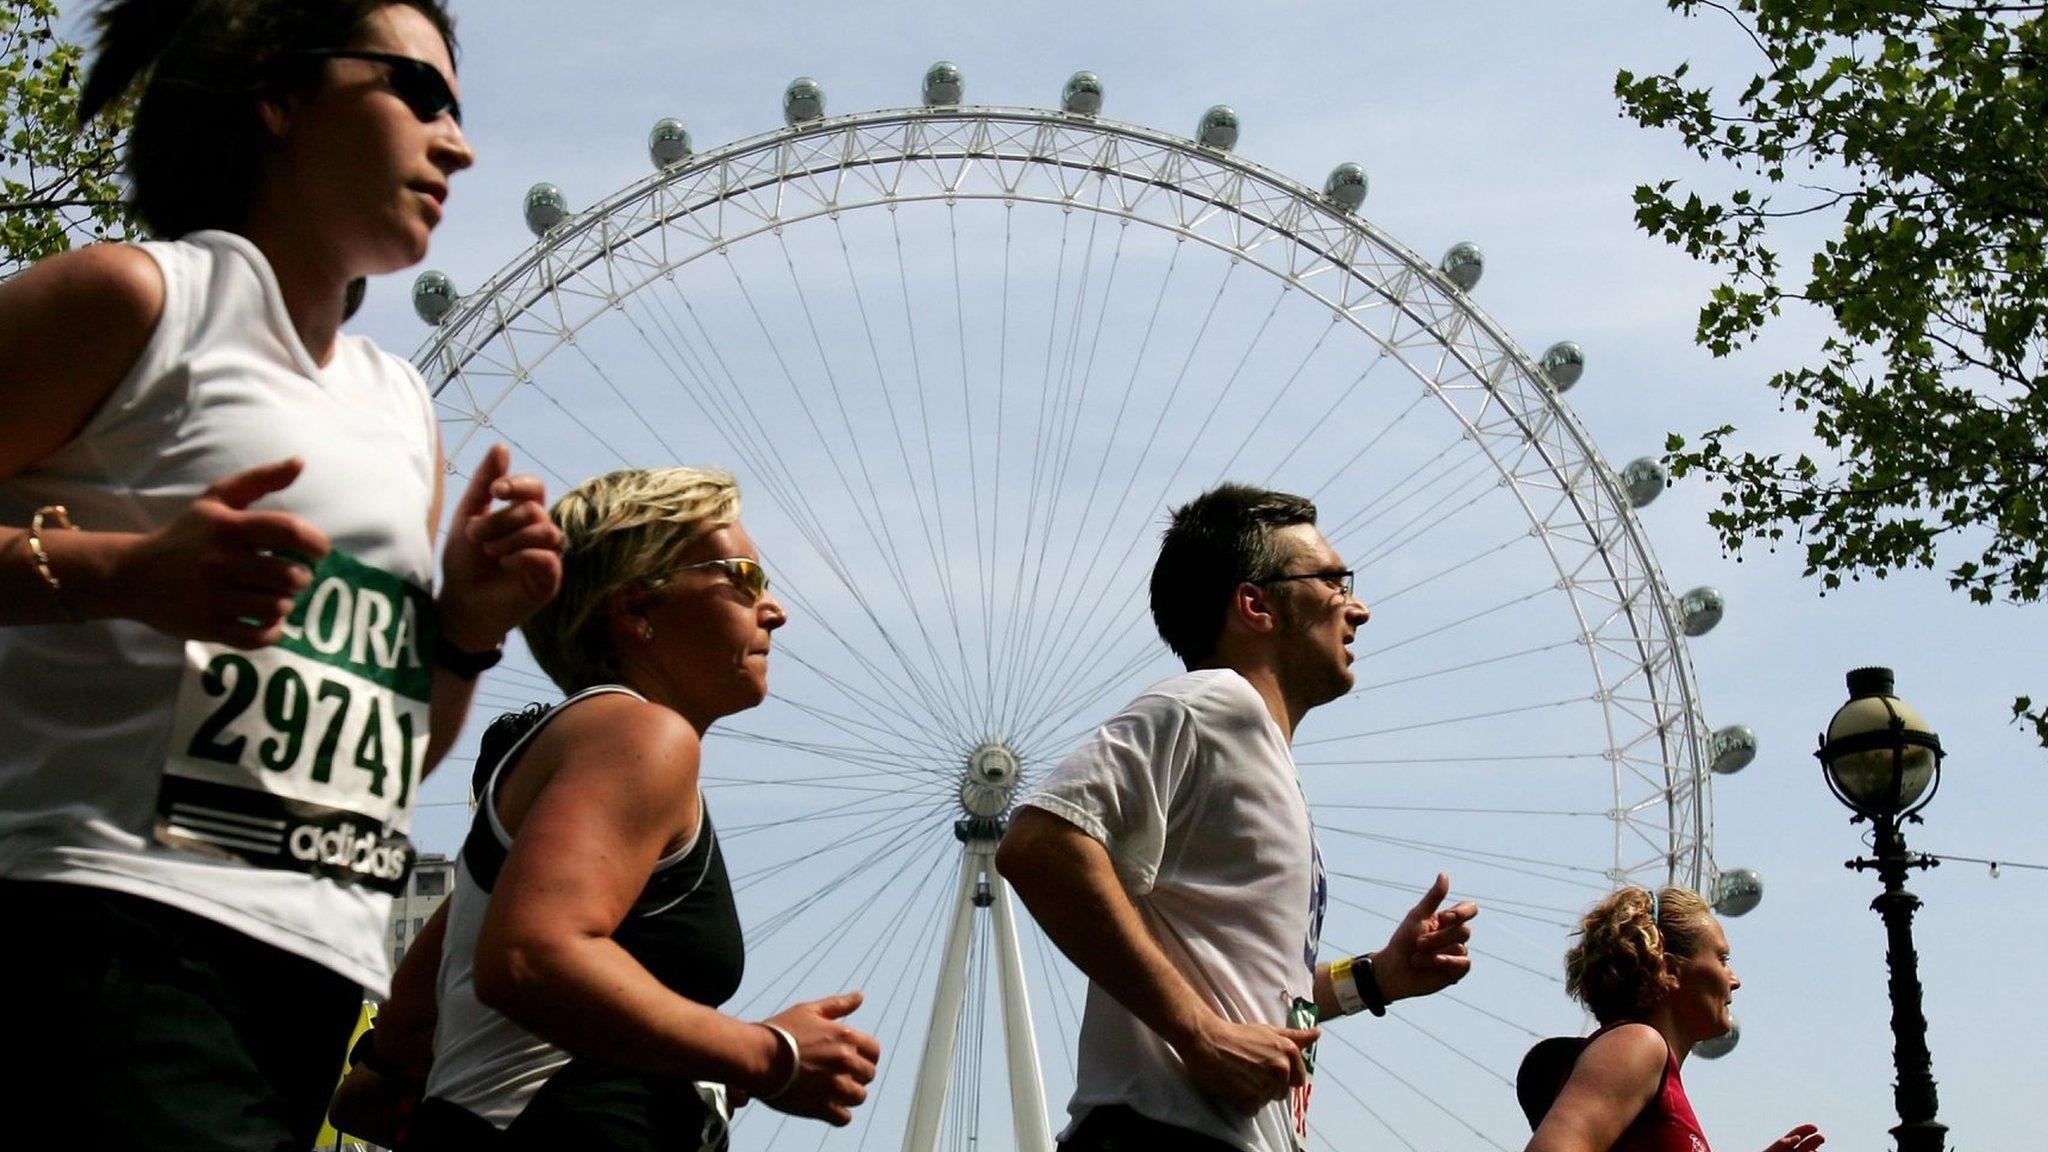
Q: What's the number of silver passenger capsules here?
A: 15